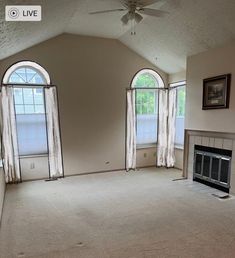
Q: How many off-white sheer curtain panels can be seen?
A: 5